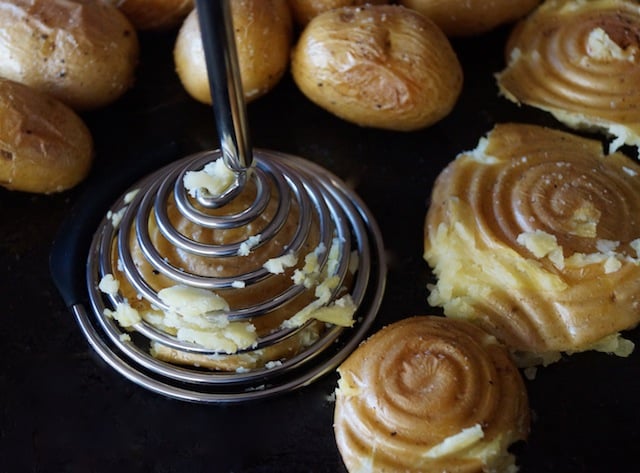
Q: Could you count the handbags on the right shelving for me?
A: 0